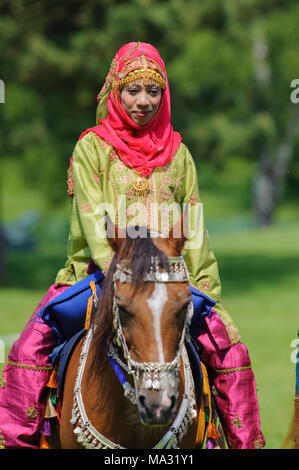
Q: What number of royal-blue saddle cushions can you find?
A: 1